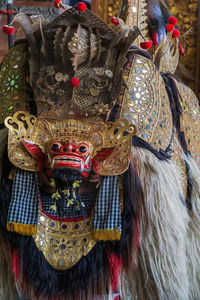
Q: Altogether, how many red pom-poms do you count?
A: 9